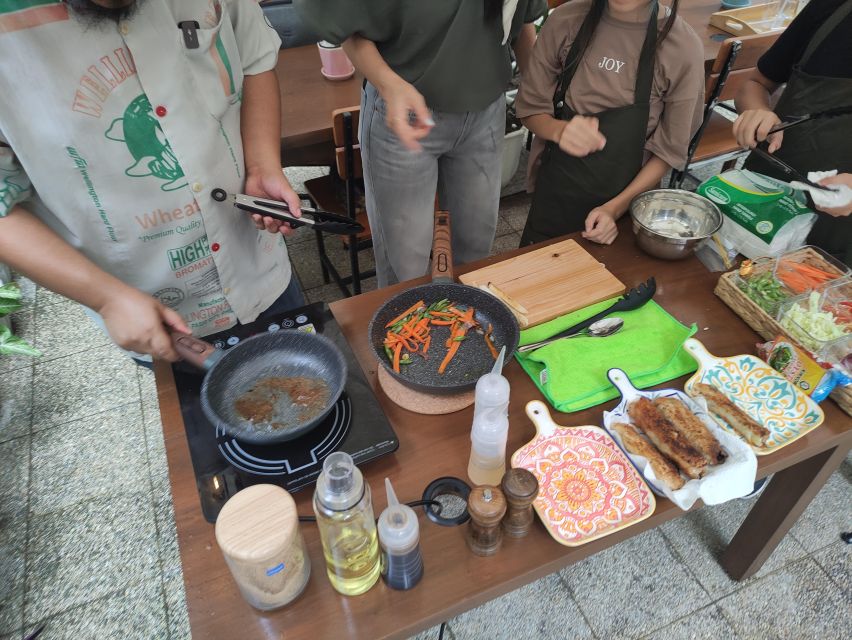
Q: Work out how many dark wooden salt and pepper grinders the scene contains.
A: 2